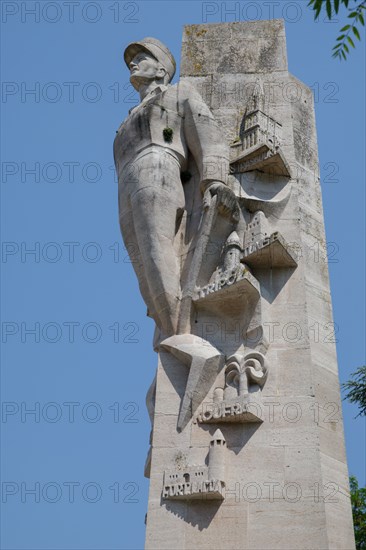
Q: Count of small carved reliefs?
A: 5